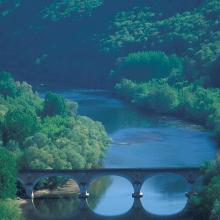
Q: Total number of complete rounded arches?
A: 3